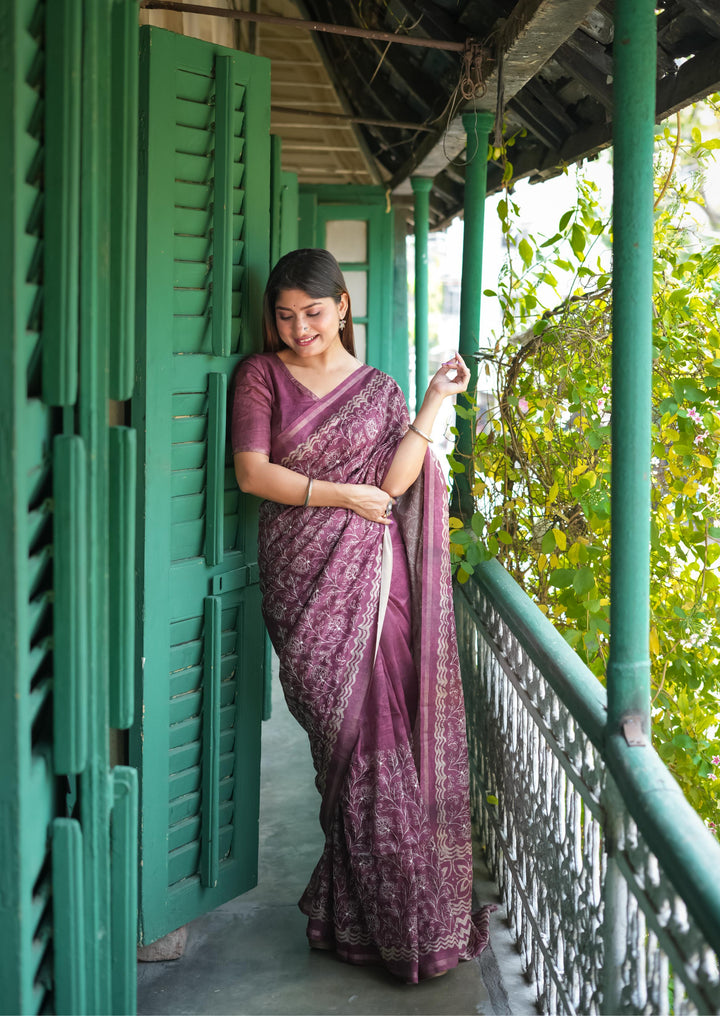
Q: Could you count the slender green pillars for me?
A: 3